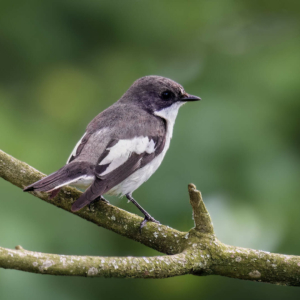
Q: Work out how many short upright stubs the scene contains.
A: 1